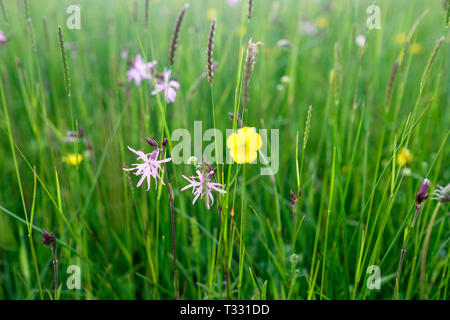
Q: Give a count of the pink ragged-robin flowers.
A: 4